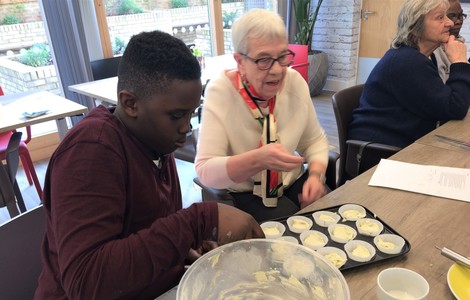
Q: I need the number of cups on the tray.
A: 12